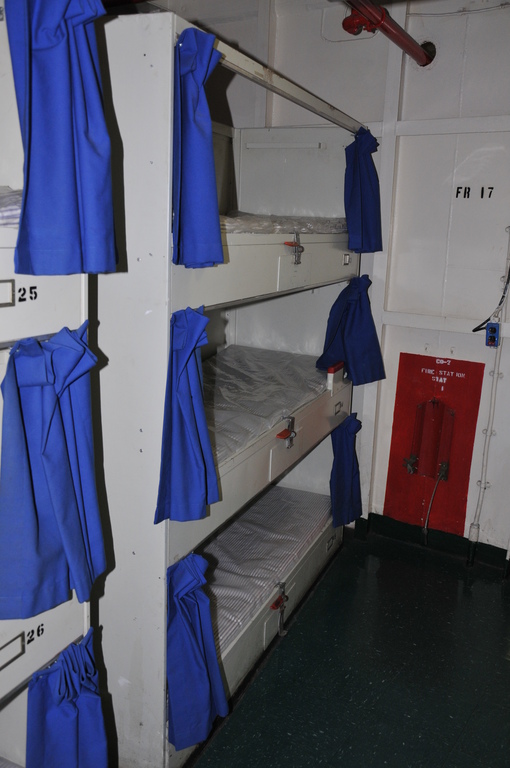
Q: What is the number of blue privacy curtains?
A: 9